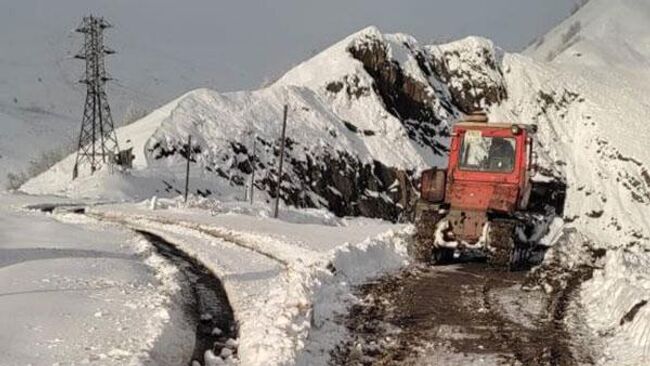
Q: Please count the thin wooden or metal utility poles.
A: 3